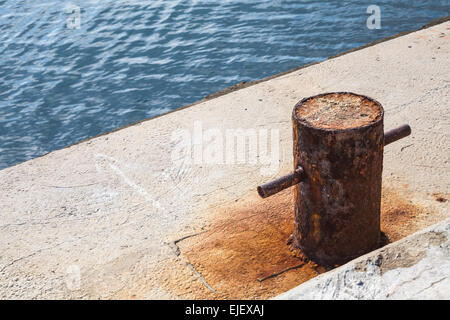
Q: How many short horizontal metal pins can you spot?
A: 2